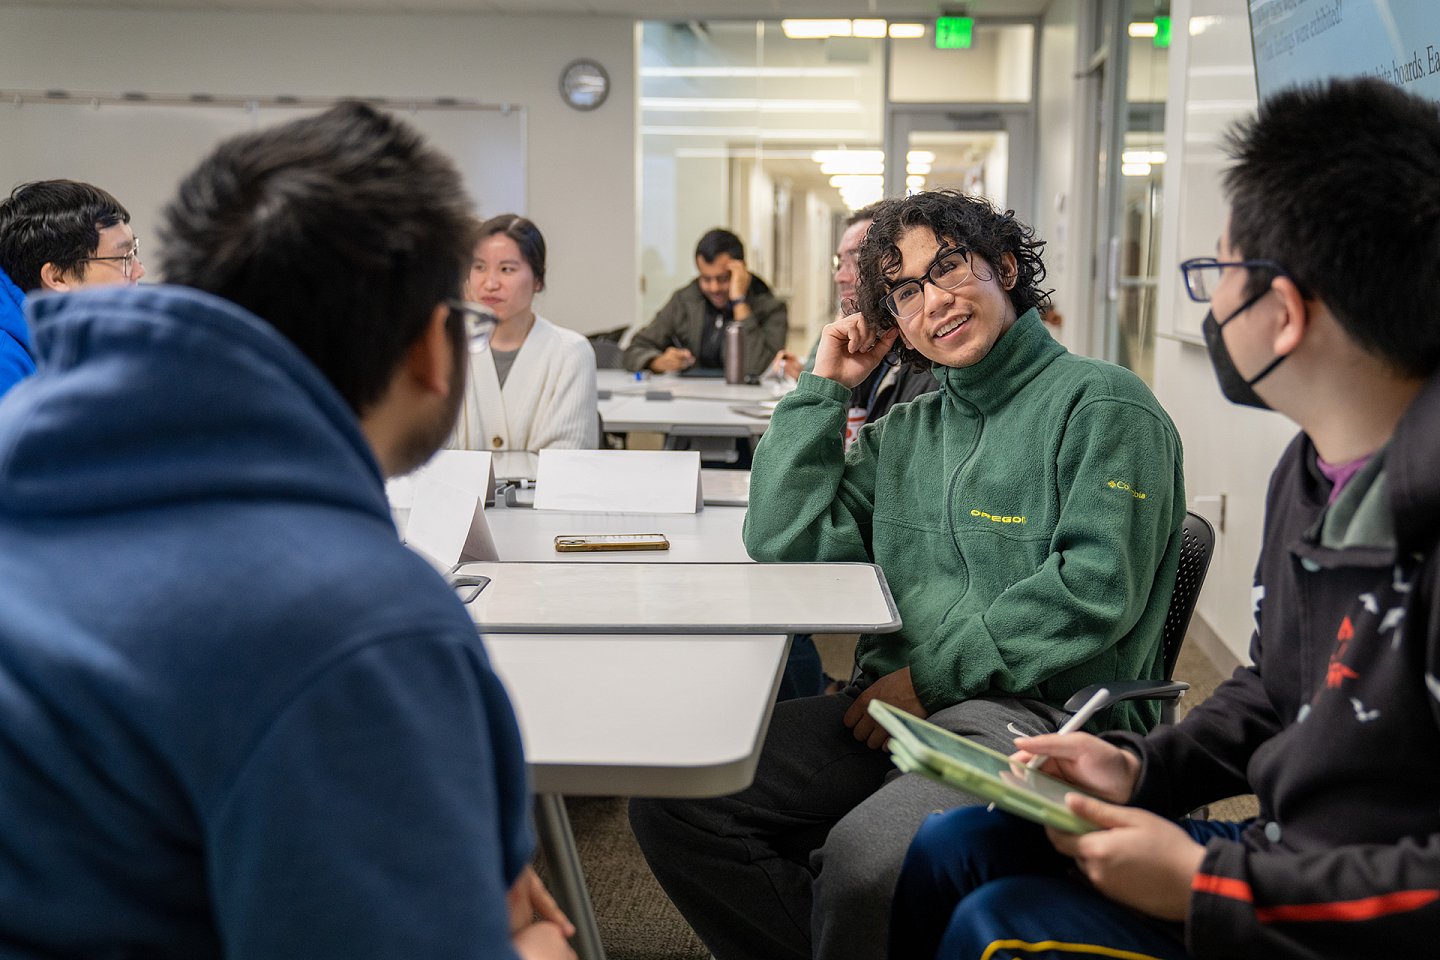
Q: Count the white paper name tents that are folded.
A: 3